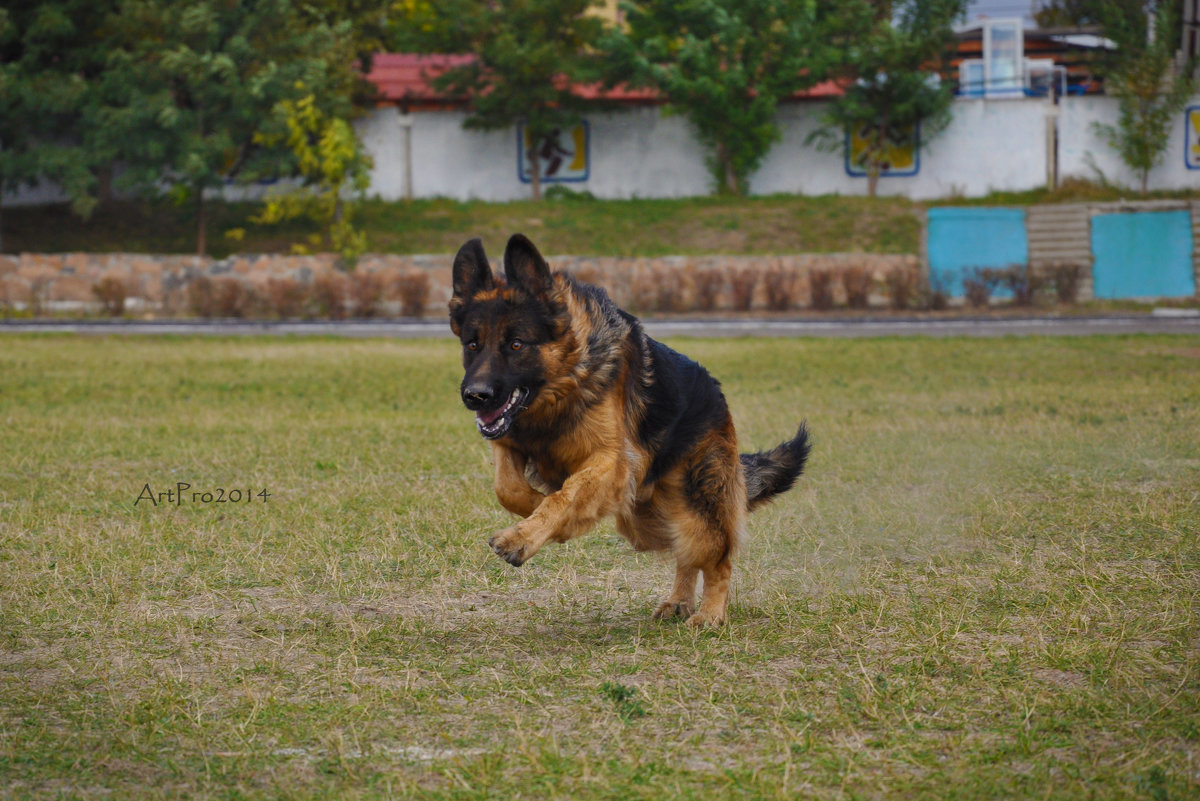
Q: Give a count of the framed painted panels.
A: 3